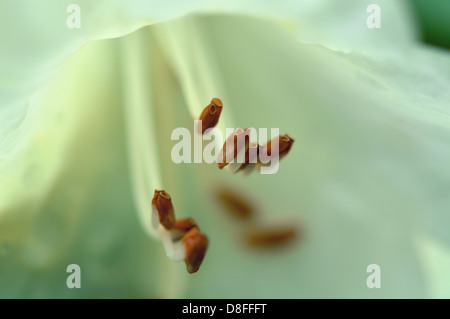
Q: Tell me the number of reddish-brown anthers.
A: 9